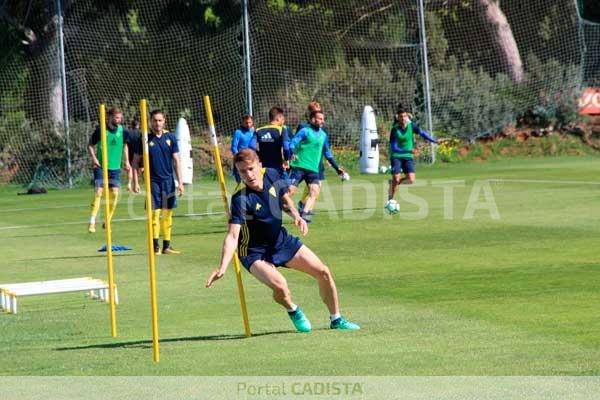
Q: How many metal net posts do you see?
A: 3